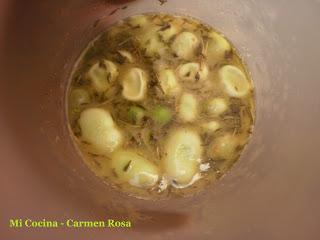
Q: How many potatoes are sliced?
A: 0